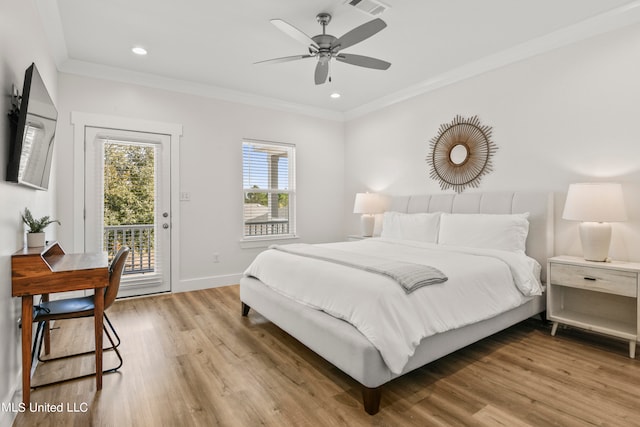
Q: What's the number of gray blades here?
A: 5